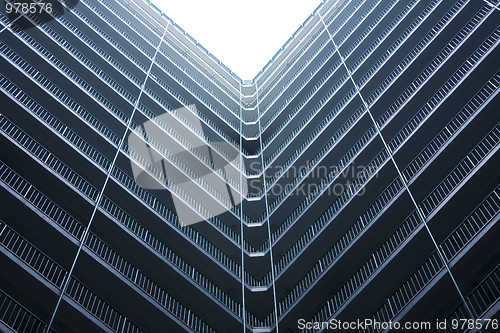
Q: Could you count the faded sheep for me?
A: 0